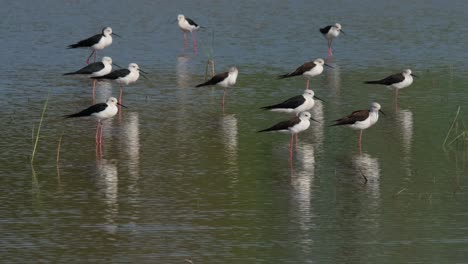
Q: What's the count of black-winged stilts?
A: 12